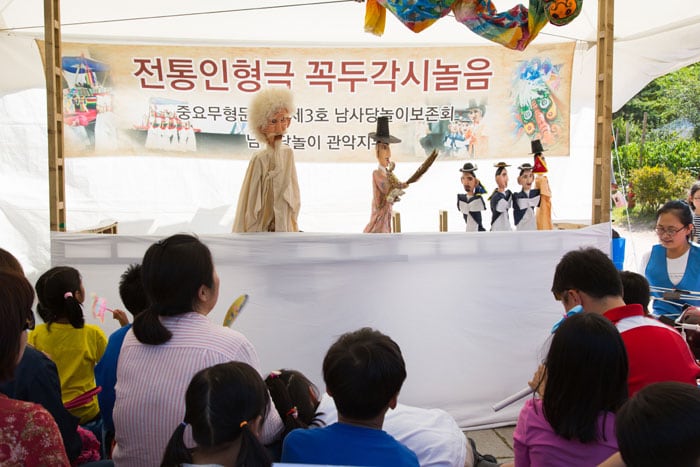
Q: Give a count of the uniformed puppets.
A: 3